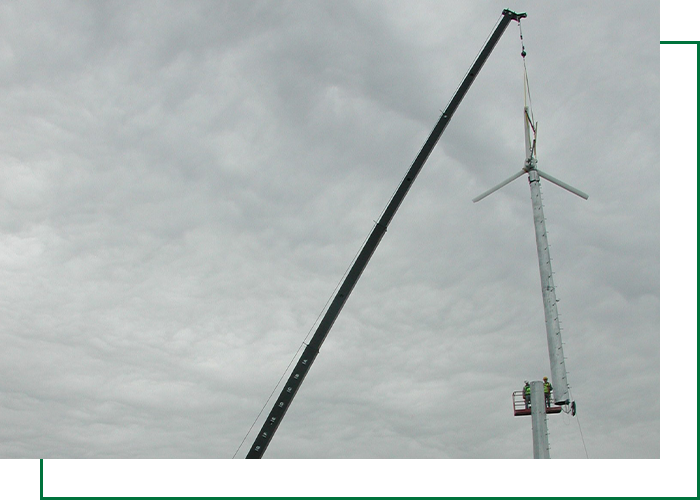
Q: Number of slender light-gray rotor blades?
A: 3